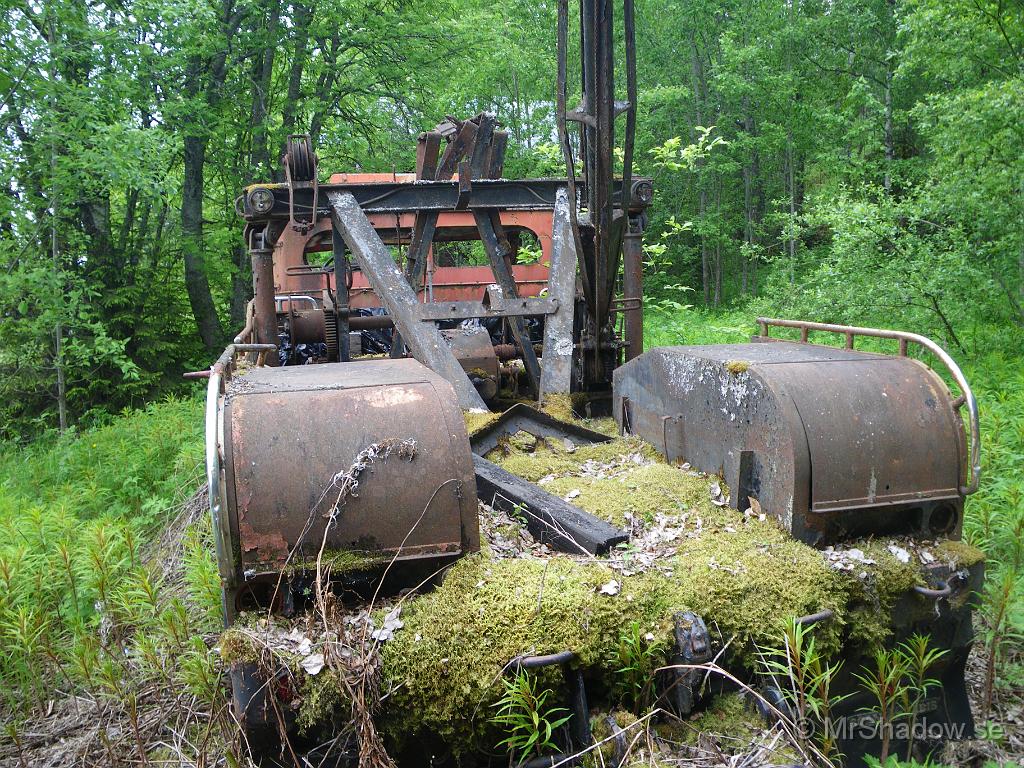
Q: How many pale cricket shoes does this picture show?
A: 0